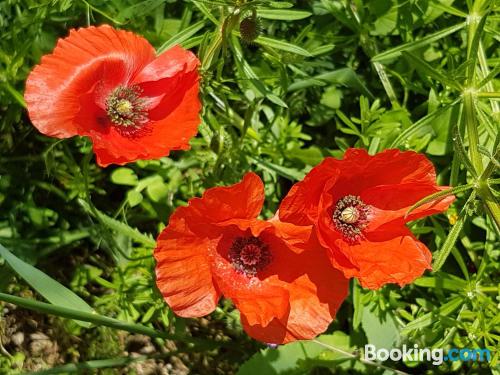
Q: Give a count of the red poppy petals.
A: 12